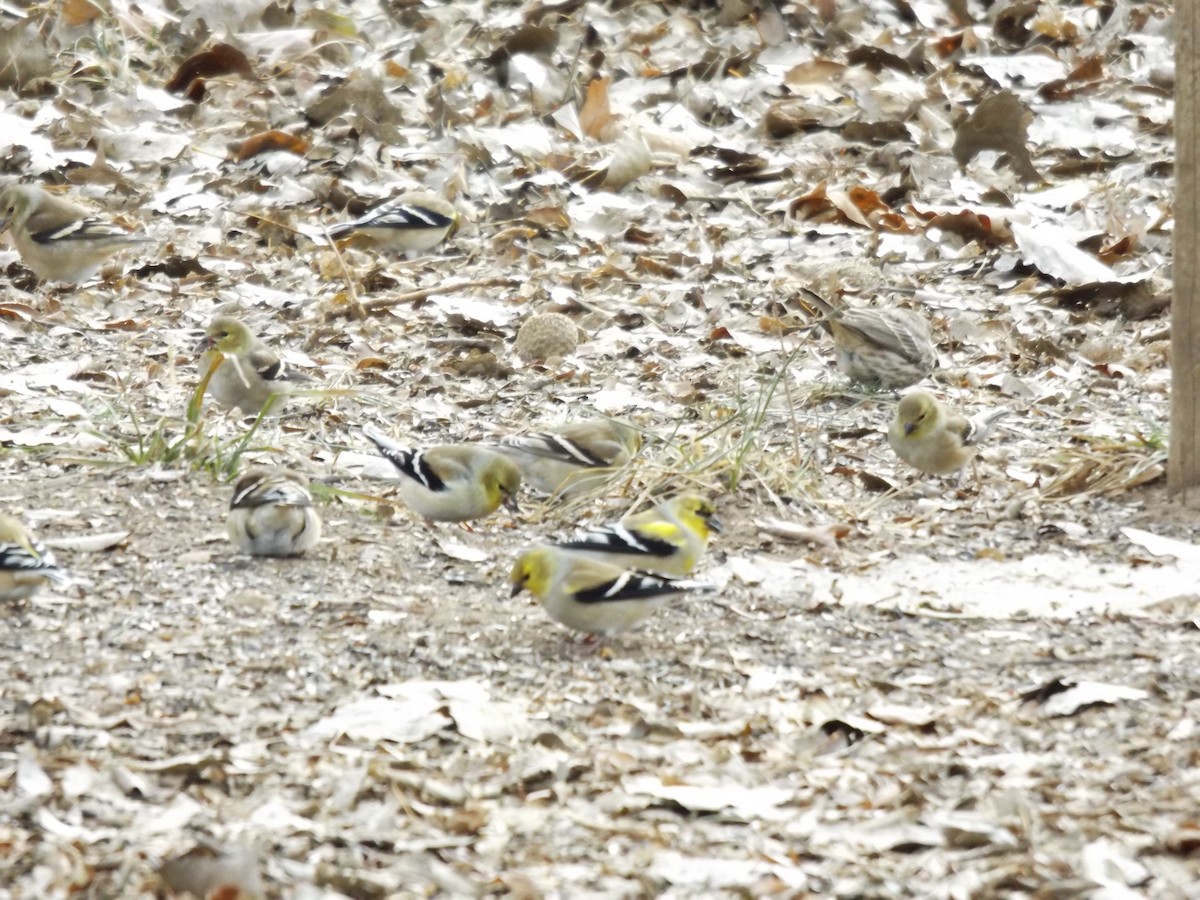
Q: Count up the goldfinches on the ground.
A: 10